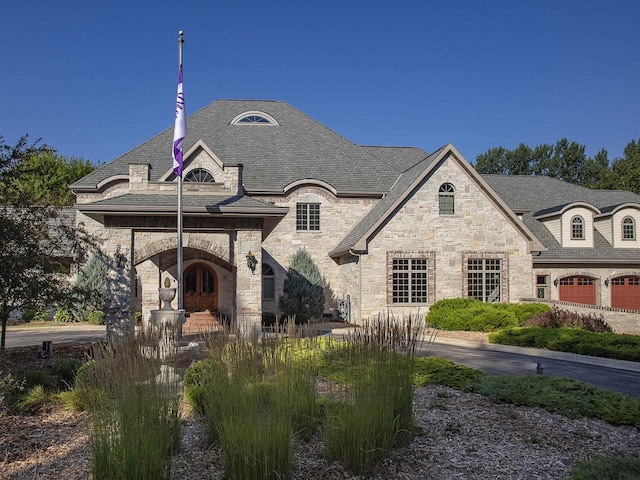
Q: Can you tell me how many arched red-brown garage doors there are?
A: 2